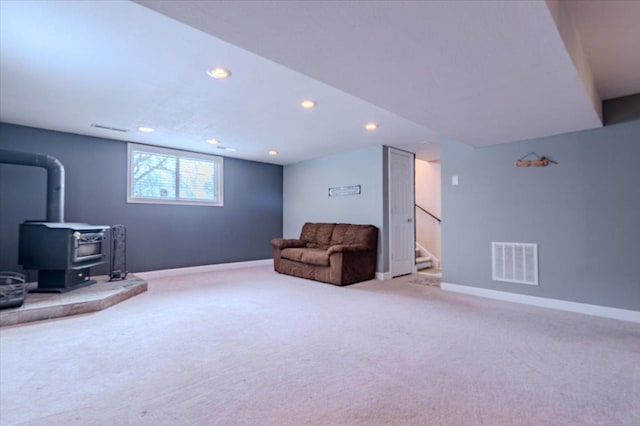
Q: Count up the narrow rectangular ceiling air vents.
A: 2